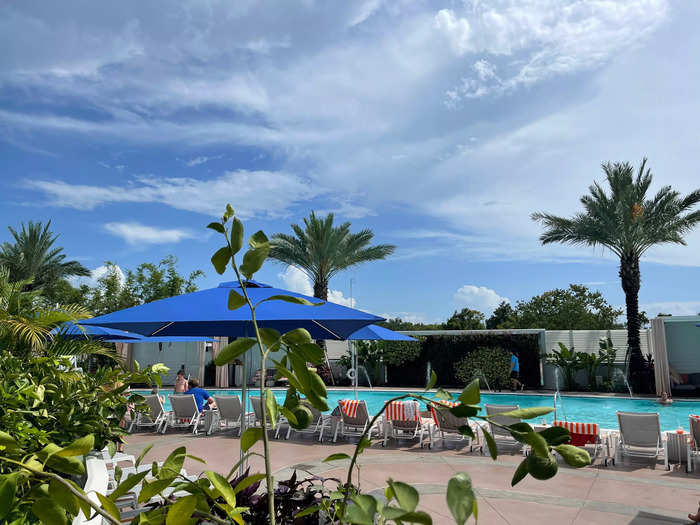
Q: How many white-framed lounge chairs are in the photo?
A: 12